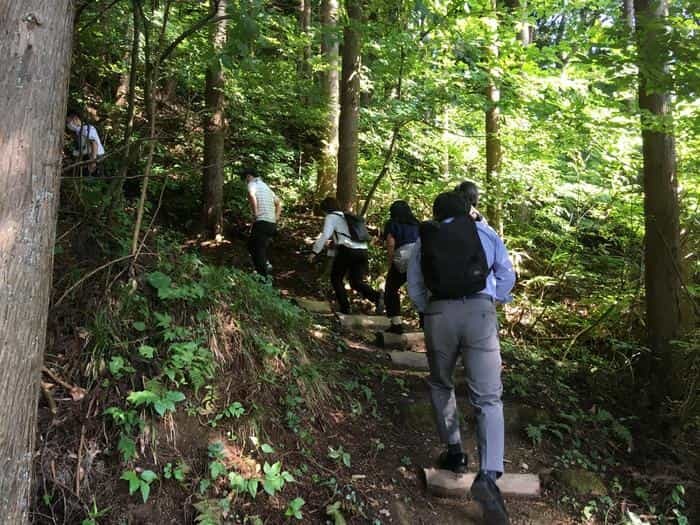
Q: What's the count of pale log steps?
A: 5